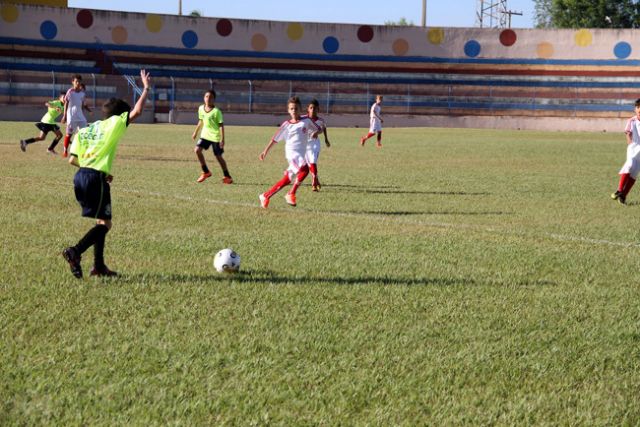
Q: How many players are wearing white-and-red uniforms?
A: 5